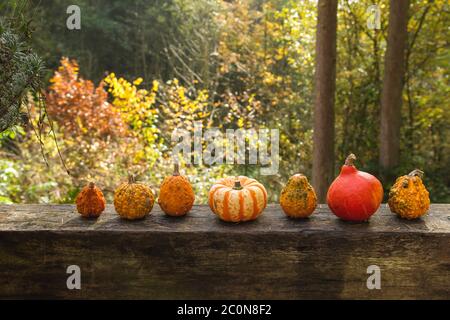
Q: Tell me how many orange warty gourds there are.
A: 5